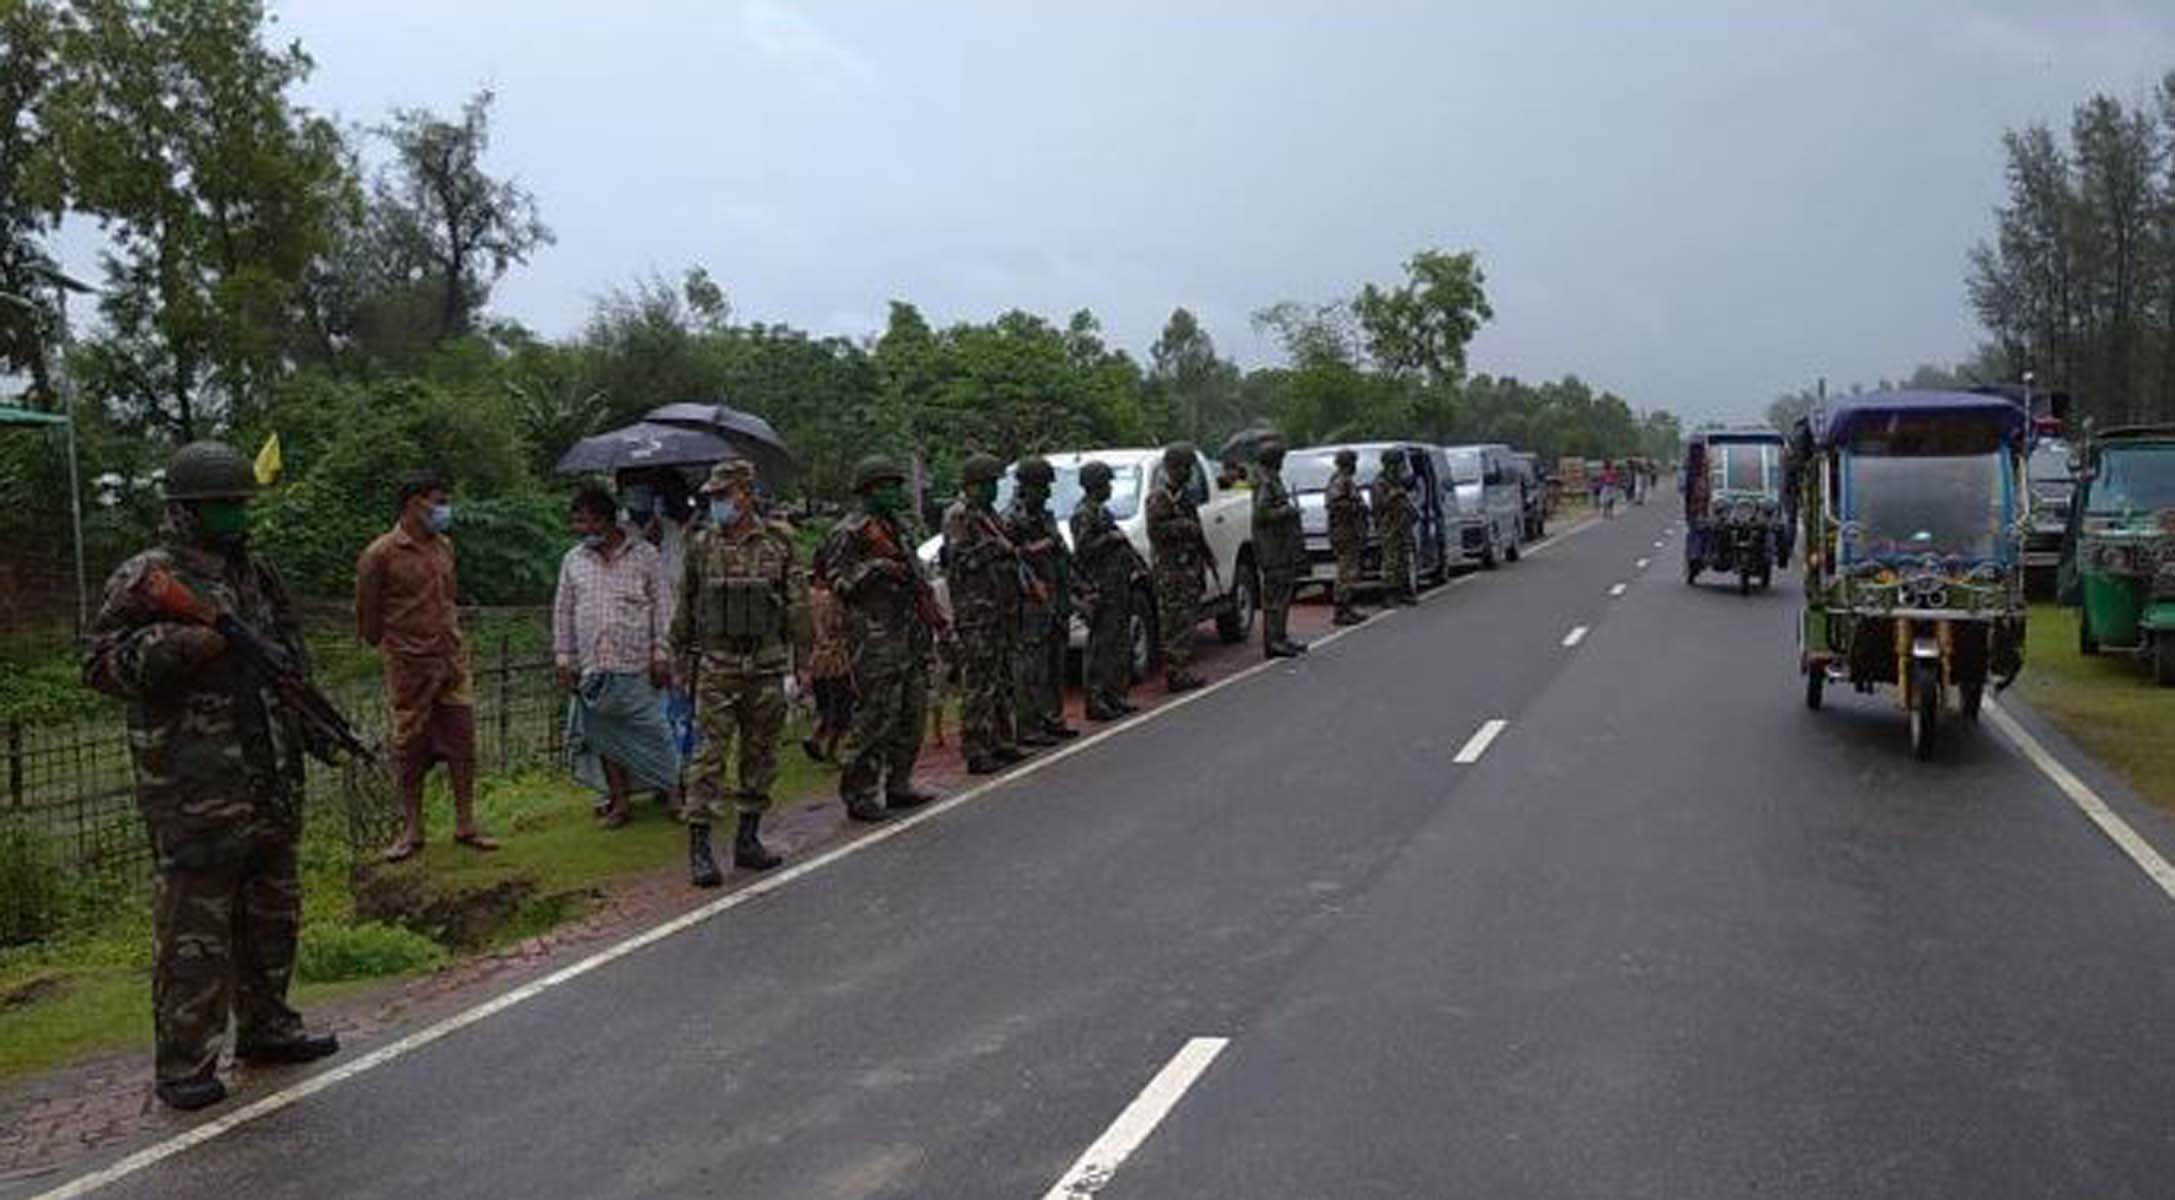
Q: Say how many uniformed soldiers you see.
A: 10